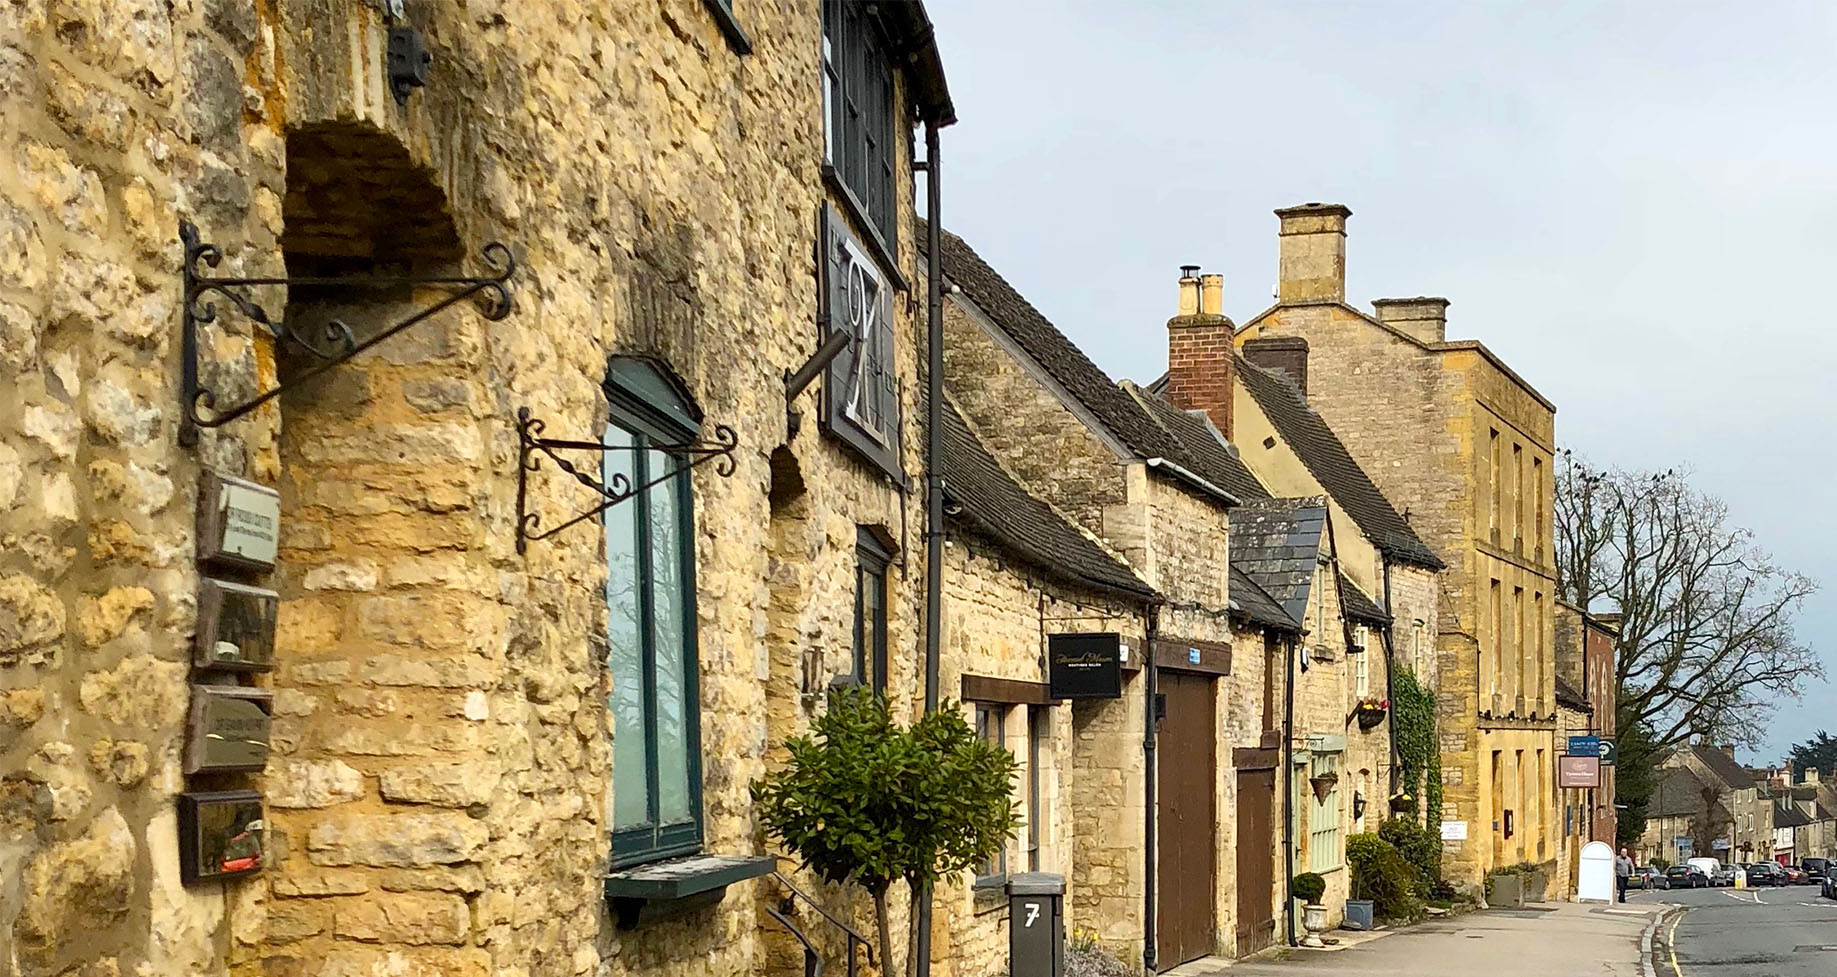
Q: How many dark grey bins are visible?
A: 1